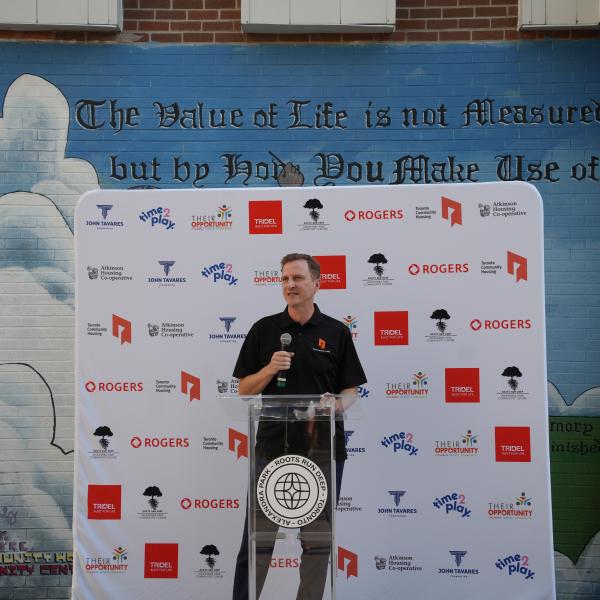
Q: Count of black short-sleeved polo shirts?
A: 1